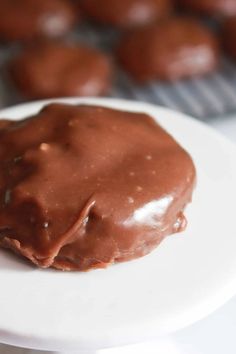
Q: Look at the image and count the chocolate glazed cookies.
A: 7